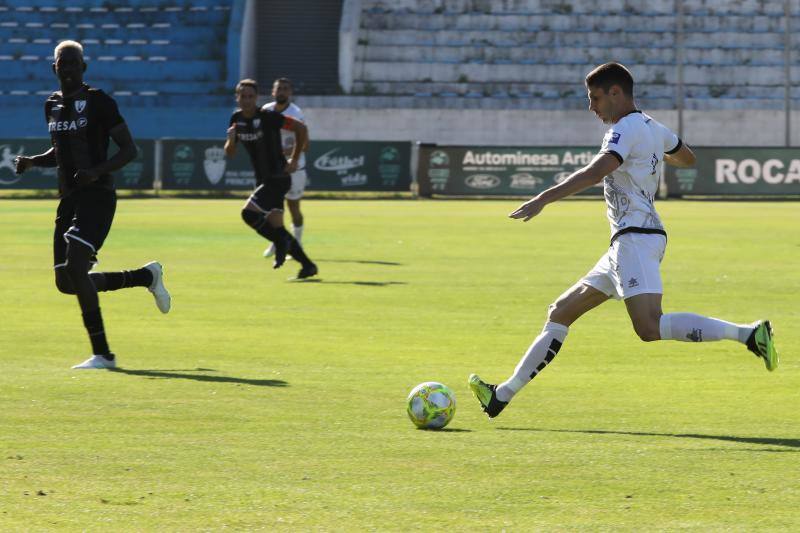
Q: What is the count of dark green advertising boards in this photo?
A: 4